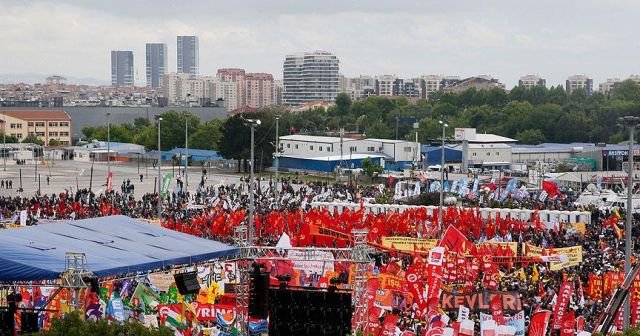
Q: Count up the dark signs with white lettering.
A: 1